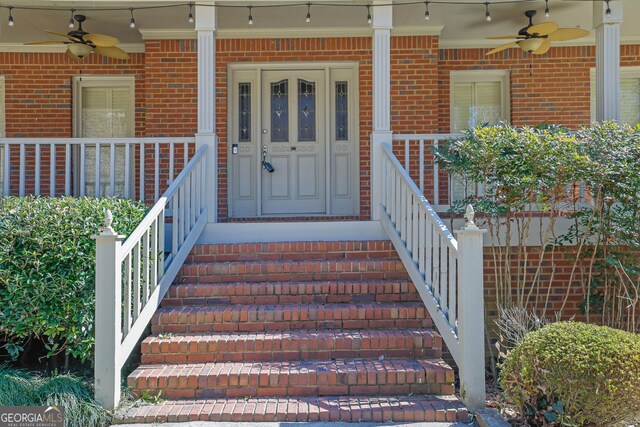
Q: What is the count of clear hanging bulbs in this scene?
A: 11